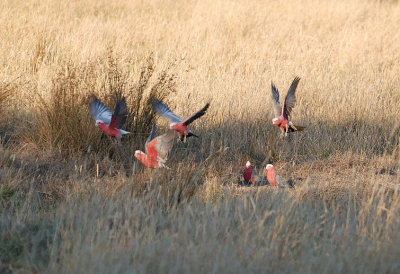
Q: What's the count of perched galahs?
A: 2